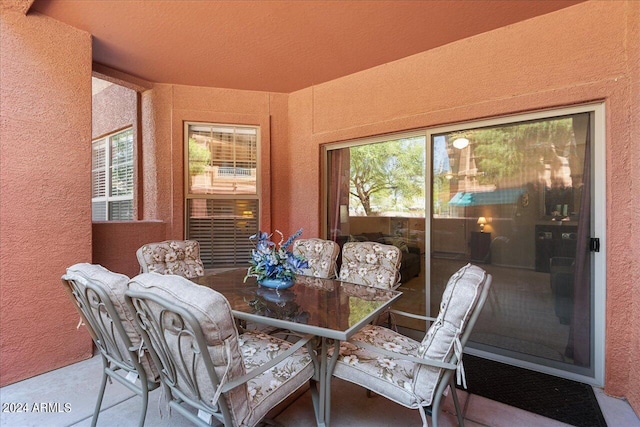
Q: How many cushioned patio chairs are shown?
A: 6